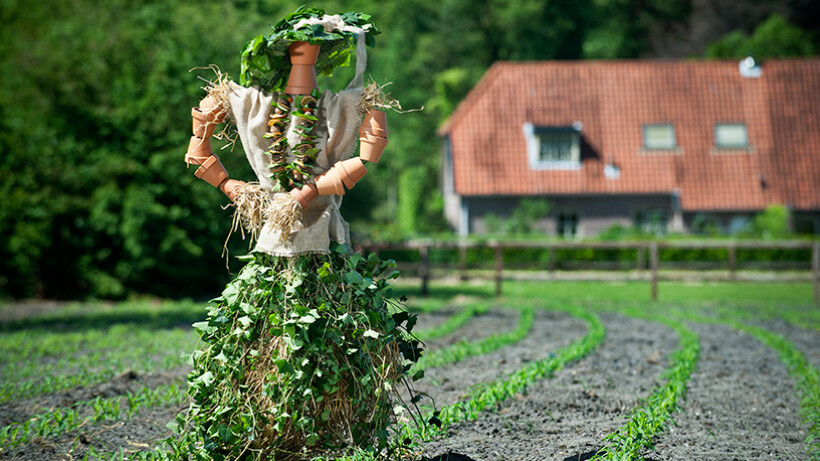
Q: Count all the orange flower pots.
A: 12